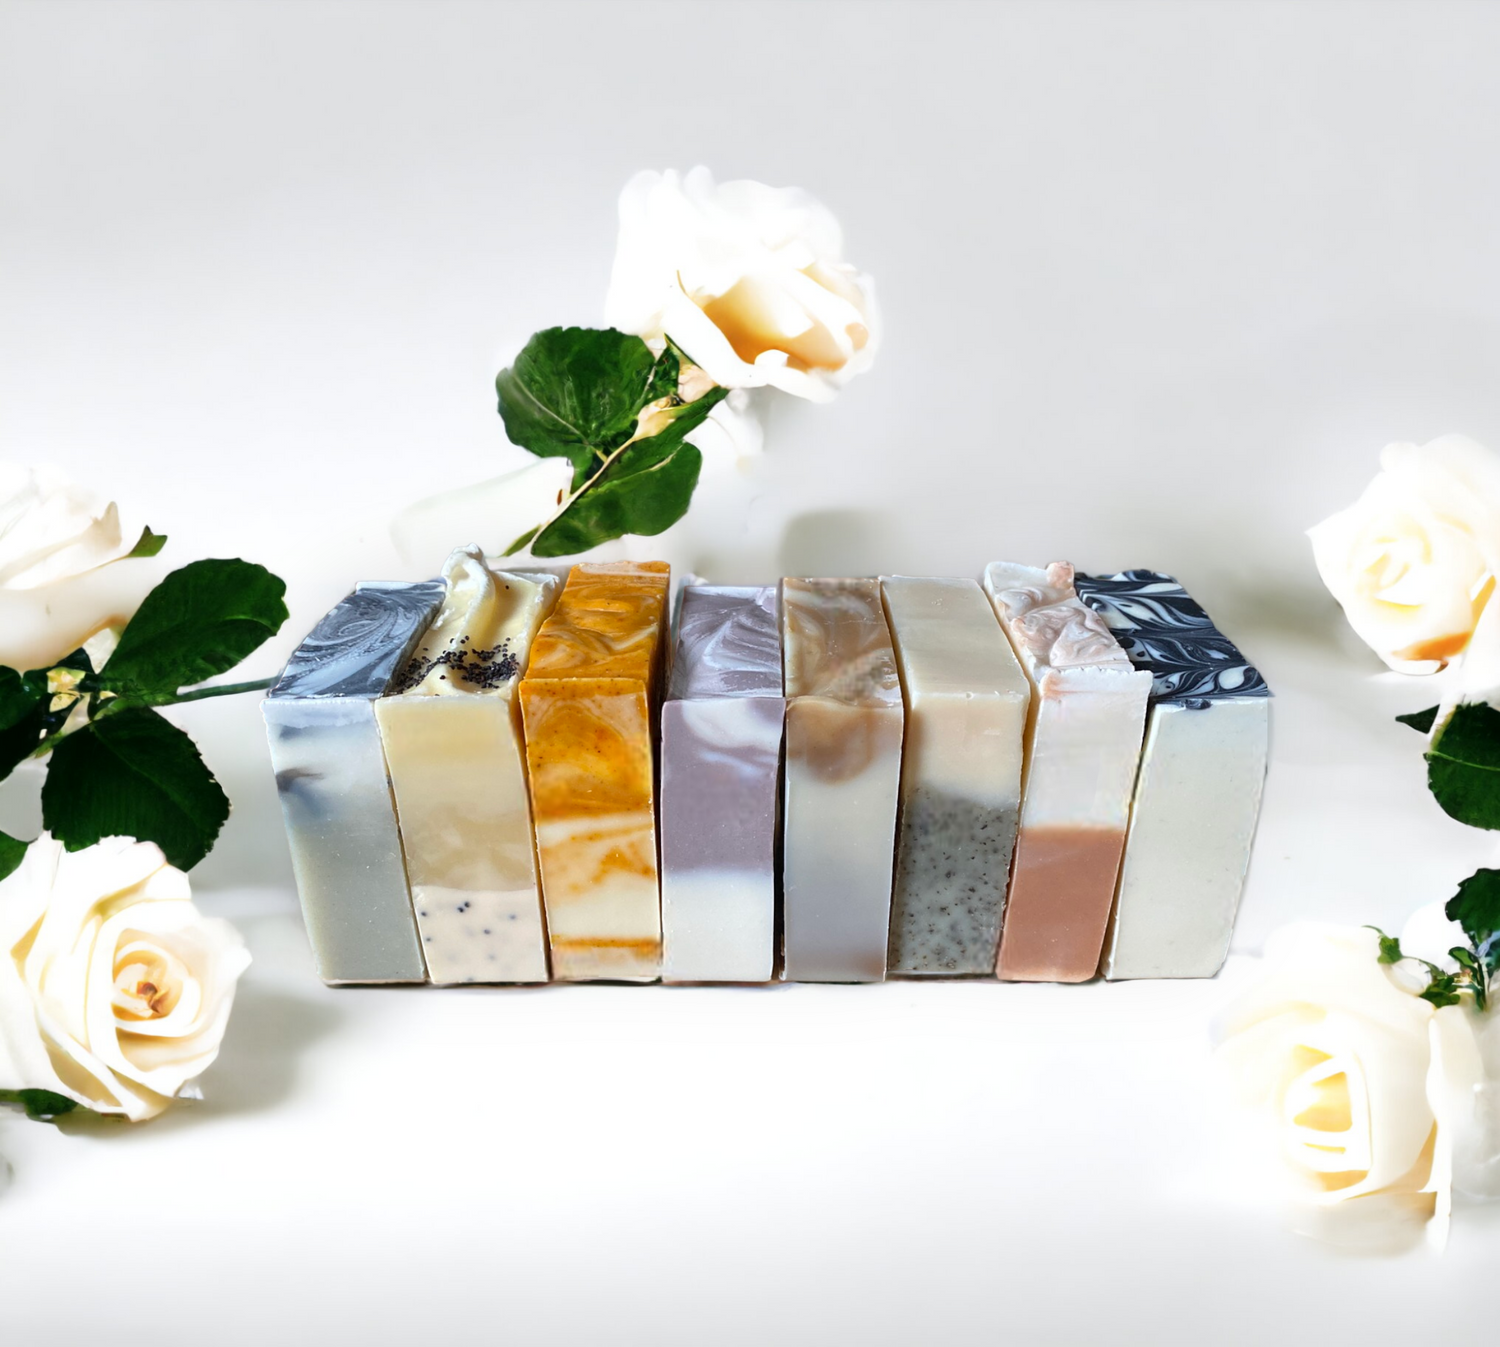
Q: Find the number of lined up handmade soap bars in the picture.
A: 8